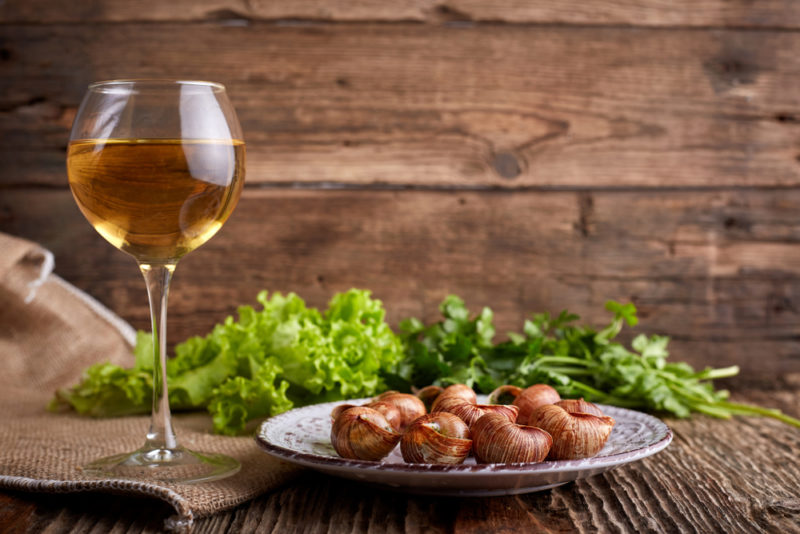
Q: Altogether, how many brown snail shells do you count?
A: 10